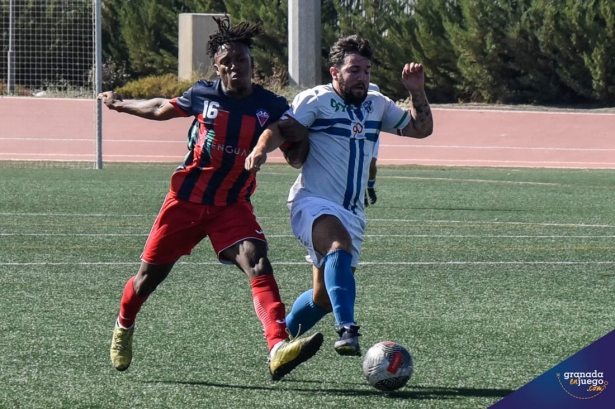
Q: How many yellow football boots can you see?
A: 2